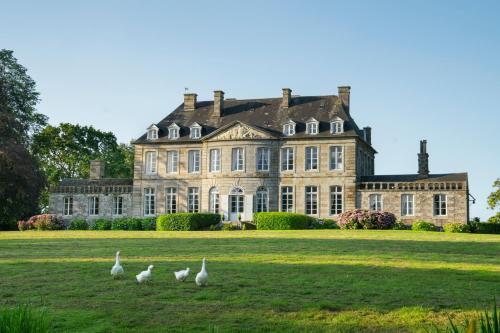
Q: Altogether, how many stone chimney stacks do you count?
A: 7